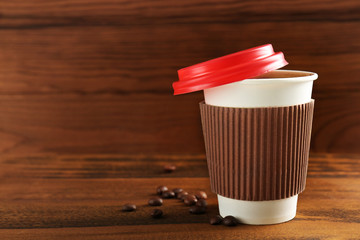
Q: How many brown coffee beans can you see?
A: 14